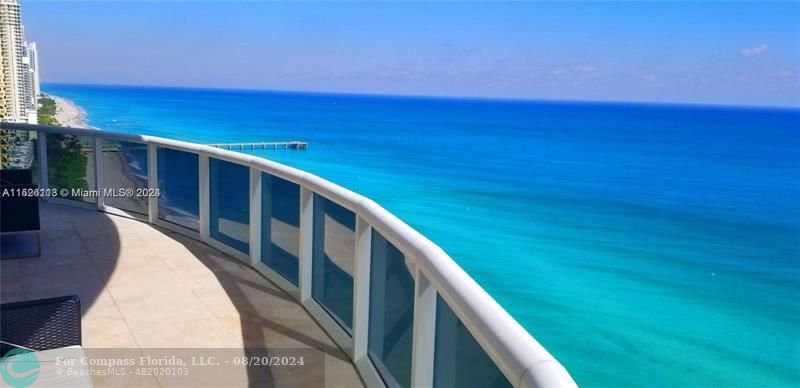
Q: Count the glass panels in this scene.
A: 9